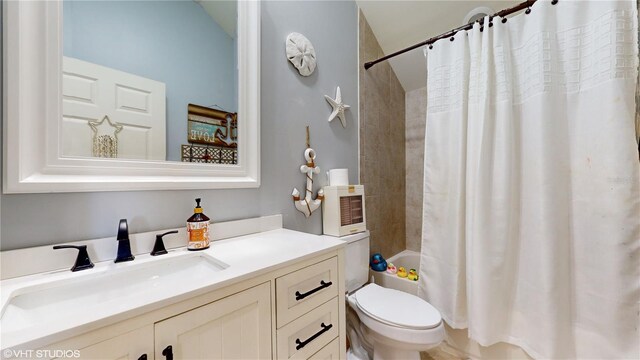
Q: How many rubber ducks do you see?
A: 4